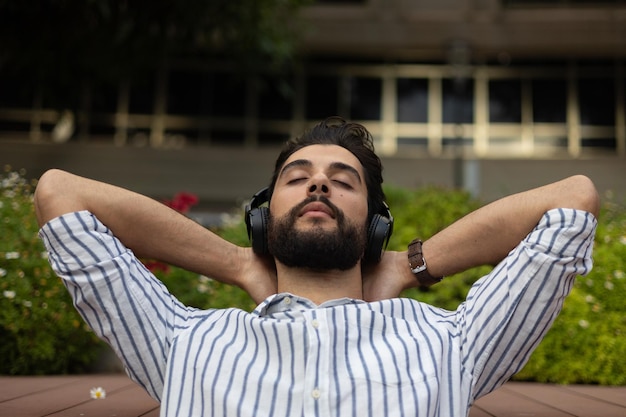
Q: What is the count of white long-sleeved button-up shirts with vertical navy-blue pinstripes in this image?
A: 1